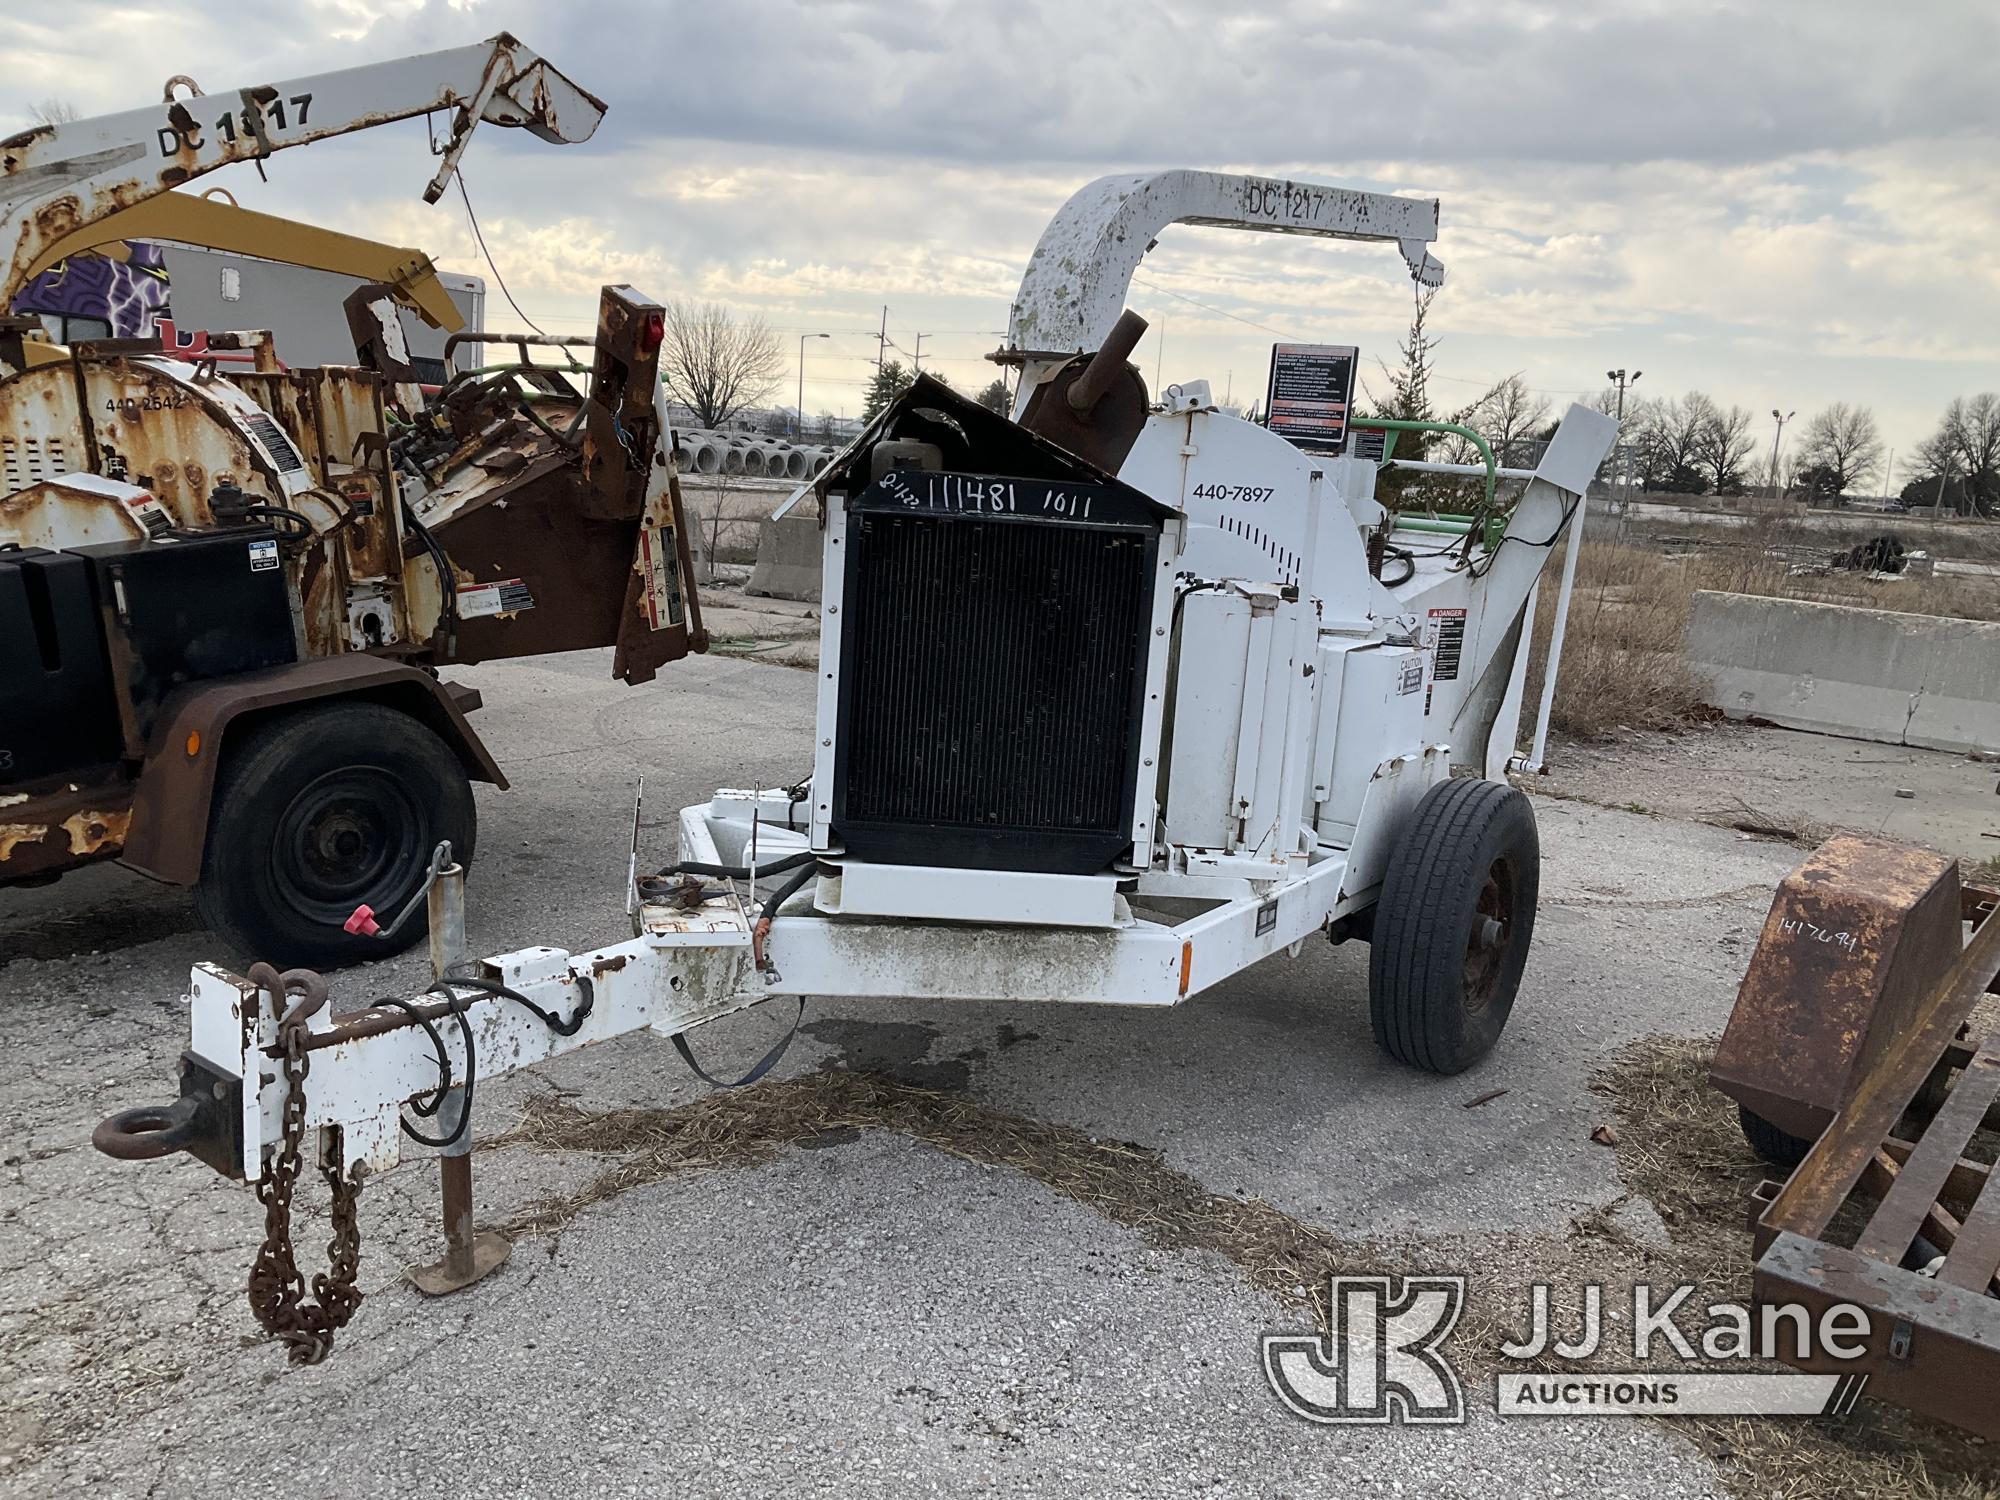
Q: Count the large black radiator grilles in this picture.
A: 1